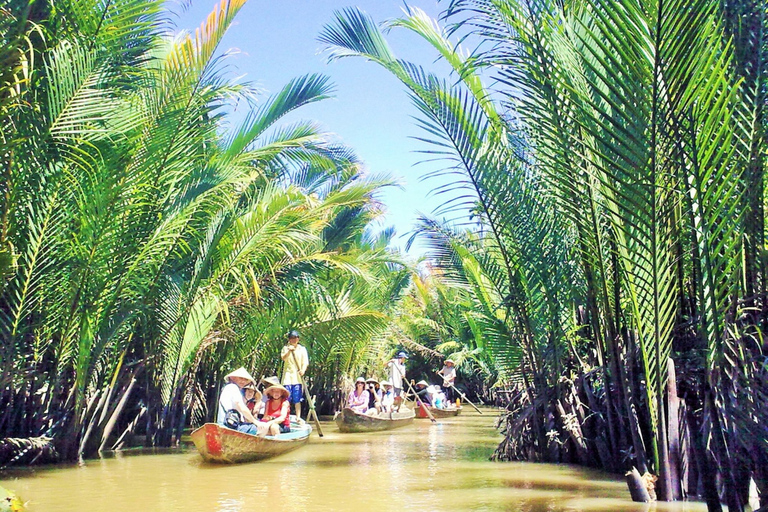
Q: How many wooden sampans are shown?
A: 3